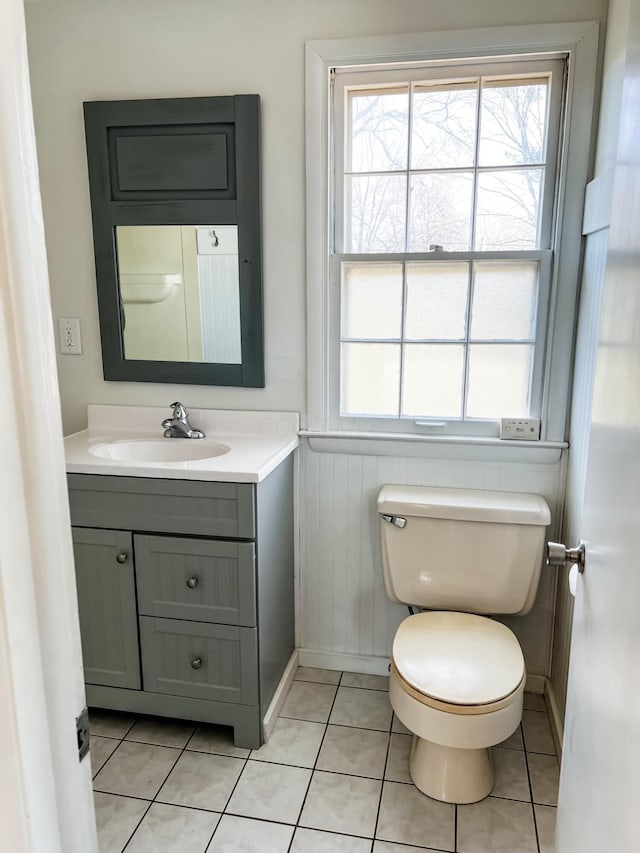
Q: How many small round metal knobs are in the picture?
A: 3